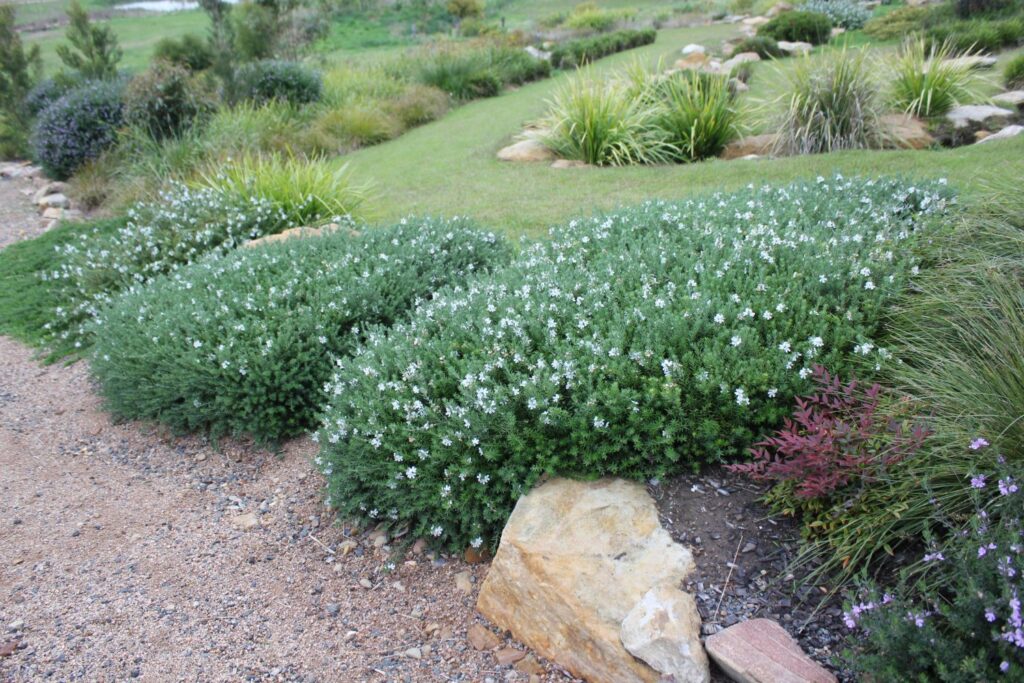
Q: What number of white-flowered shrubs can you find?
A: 3